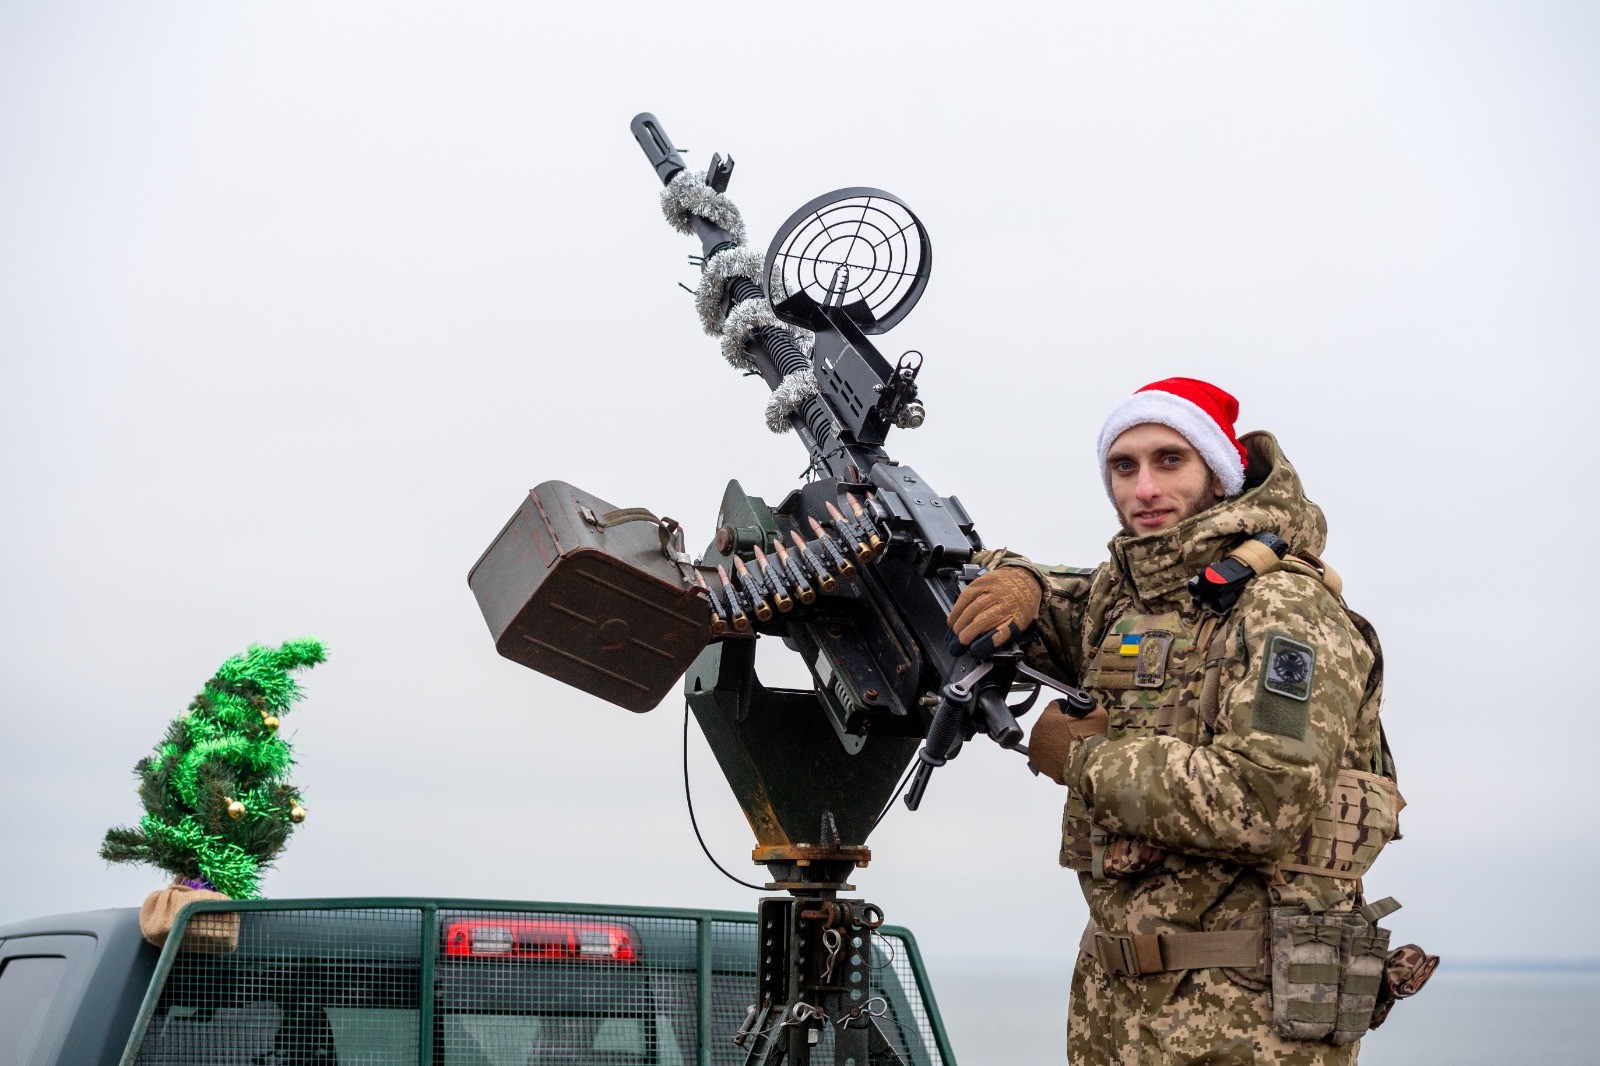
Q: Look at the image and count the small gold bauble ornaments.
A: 3